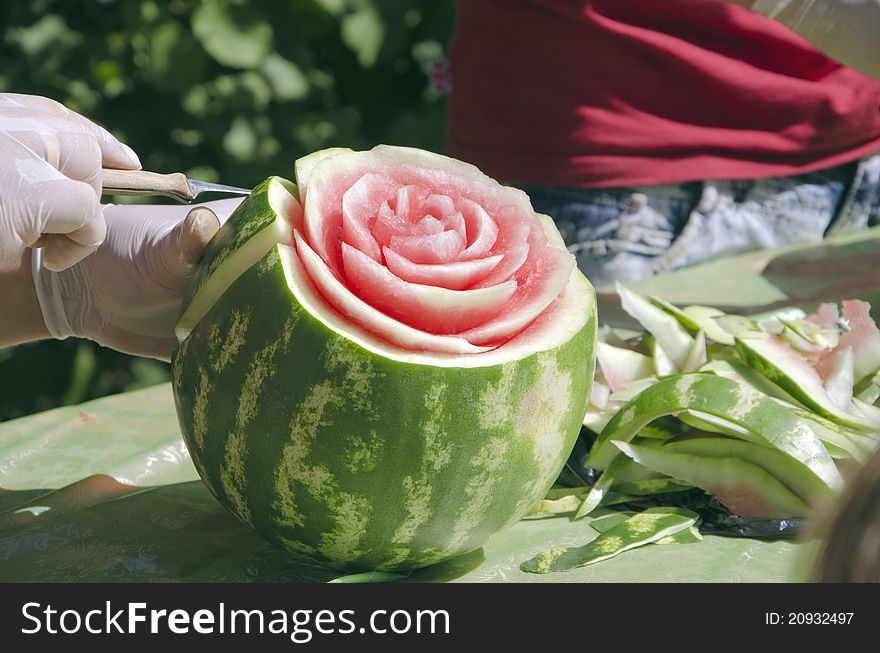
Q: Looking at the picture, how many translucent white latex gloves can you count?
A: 2